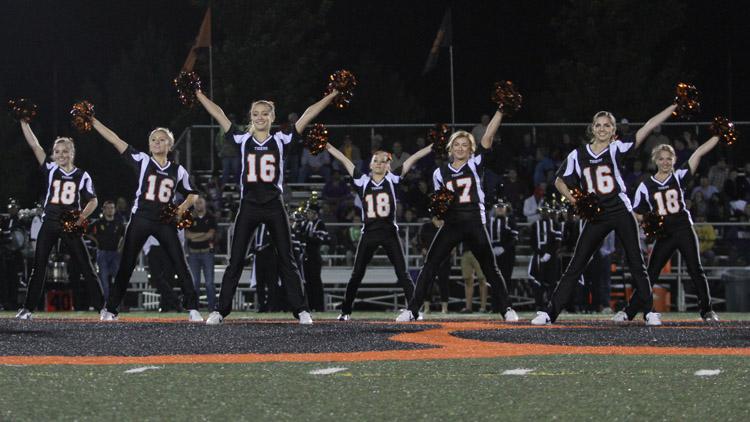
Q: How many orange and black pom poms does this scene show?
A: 14